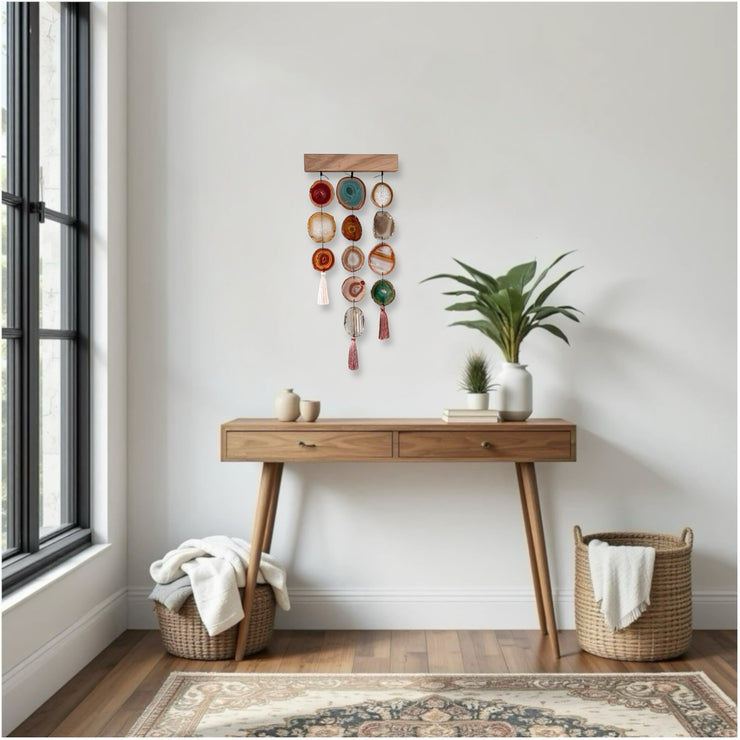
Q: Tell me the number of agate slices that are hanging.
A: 12